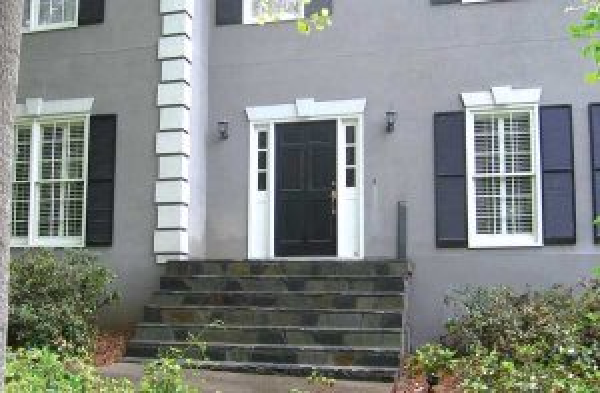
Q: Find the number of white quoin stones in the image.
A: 12